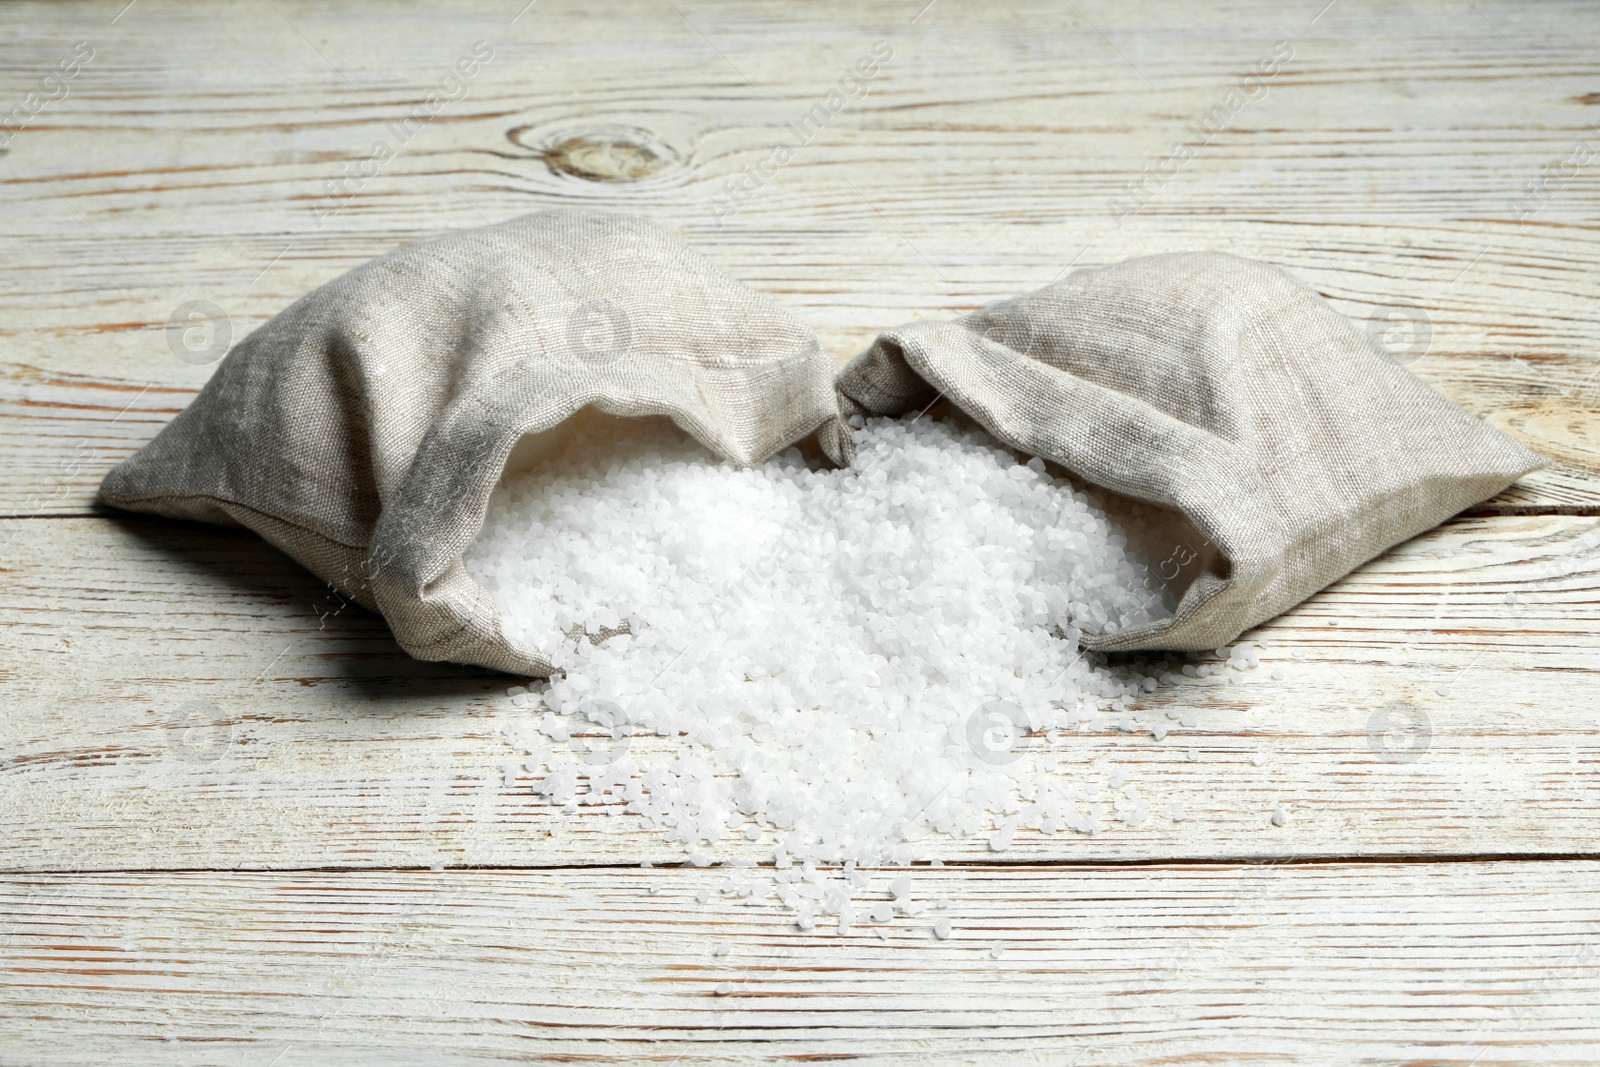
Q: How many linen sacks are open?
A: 2